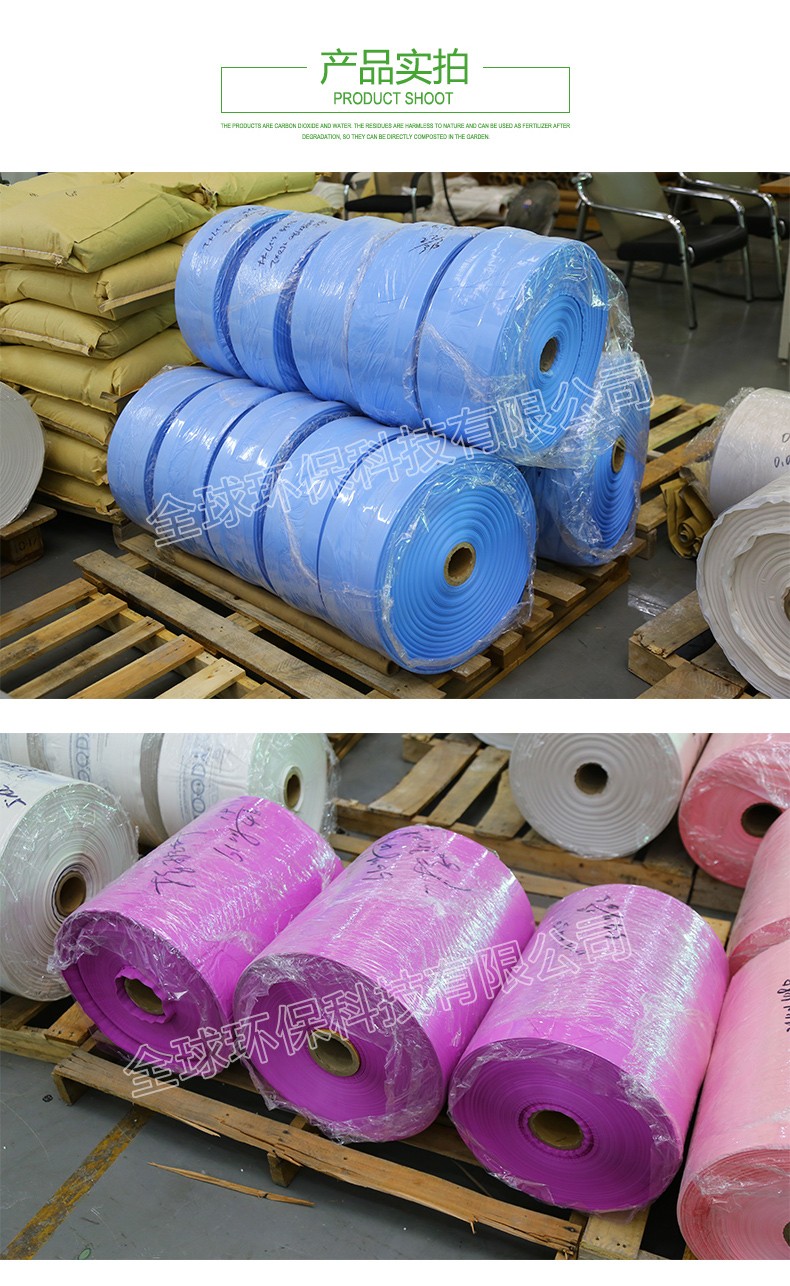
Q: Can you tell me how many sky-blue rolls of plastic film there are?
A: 11